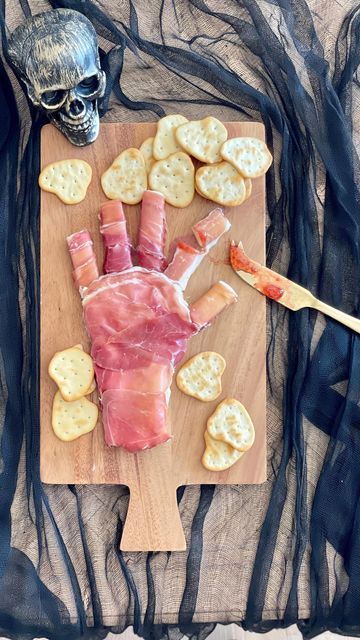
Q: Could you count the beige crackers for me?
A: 15